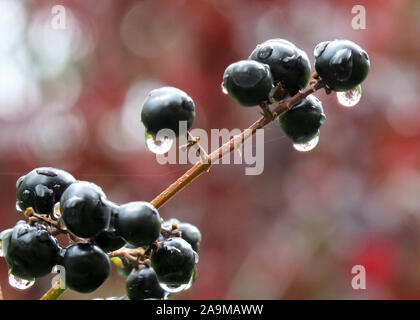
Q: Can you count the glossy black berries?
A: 14